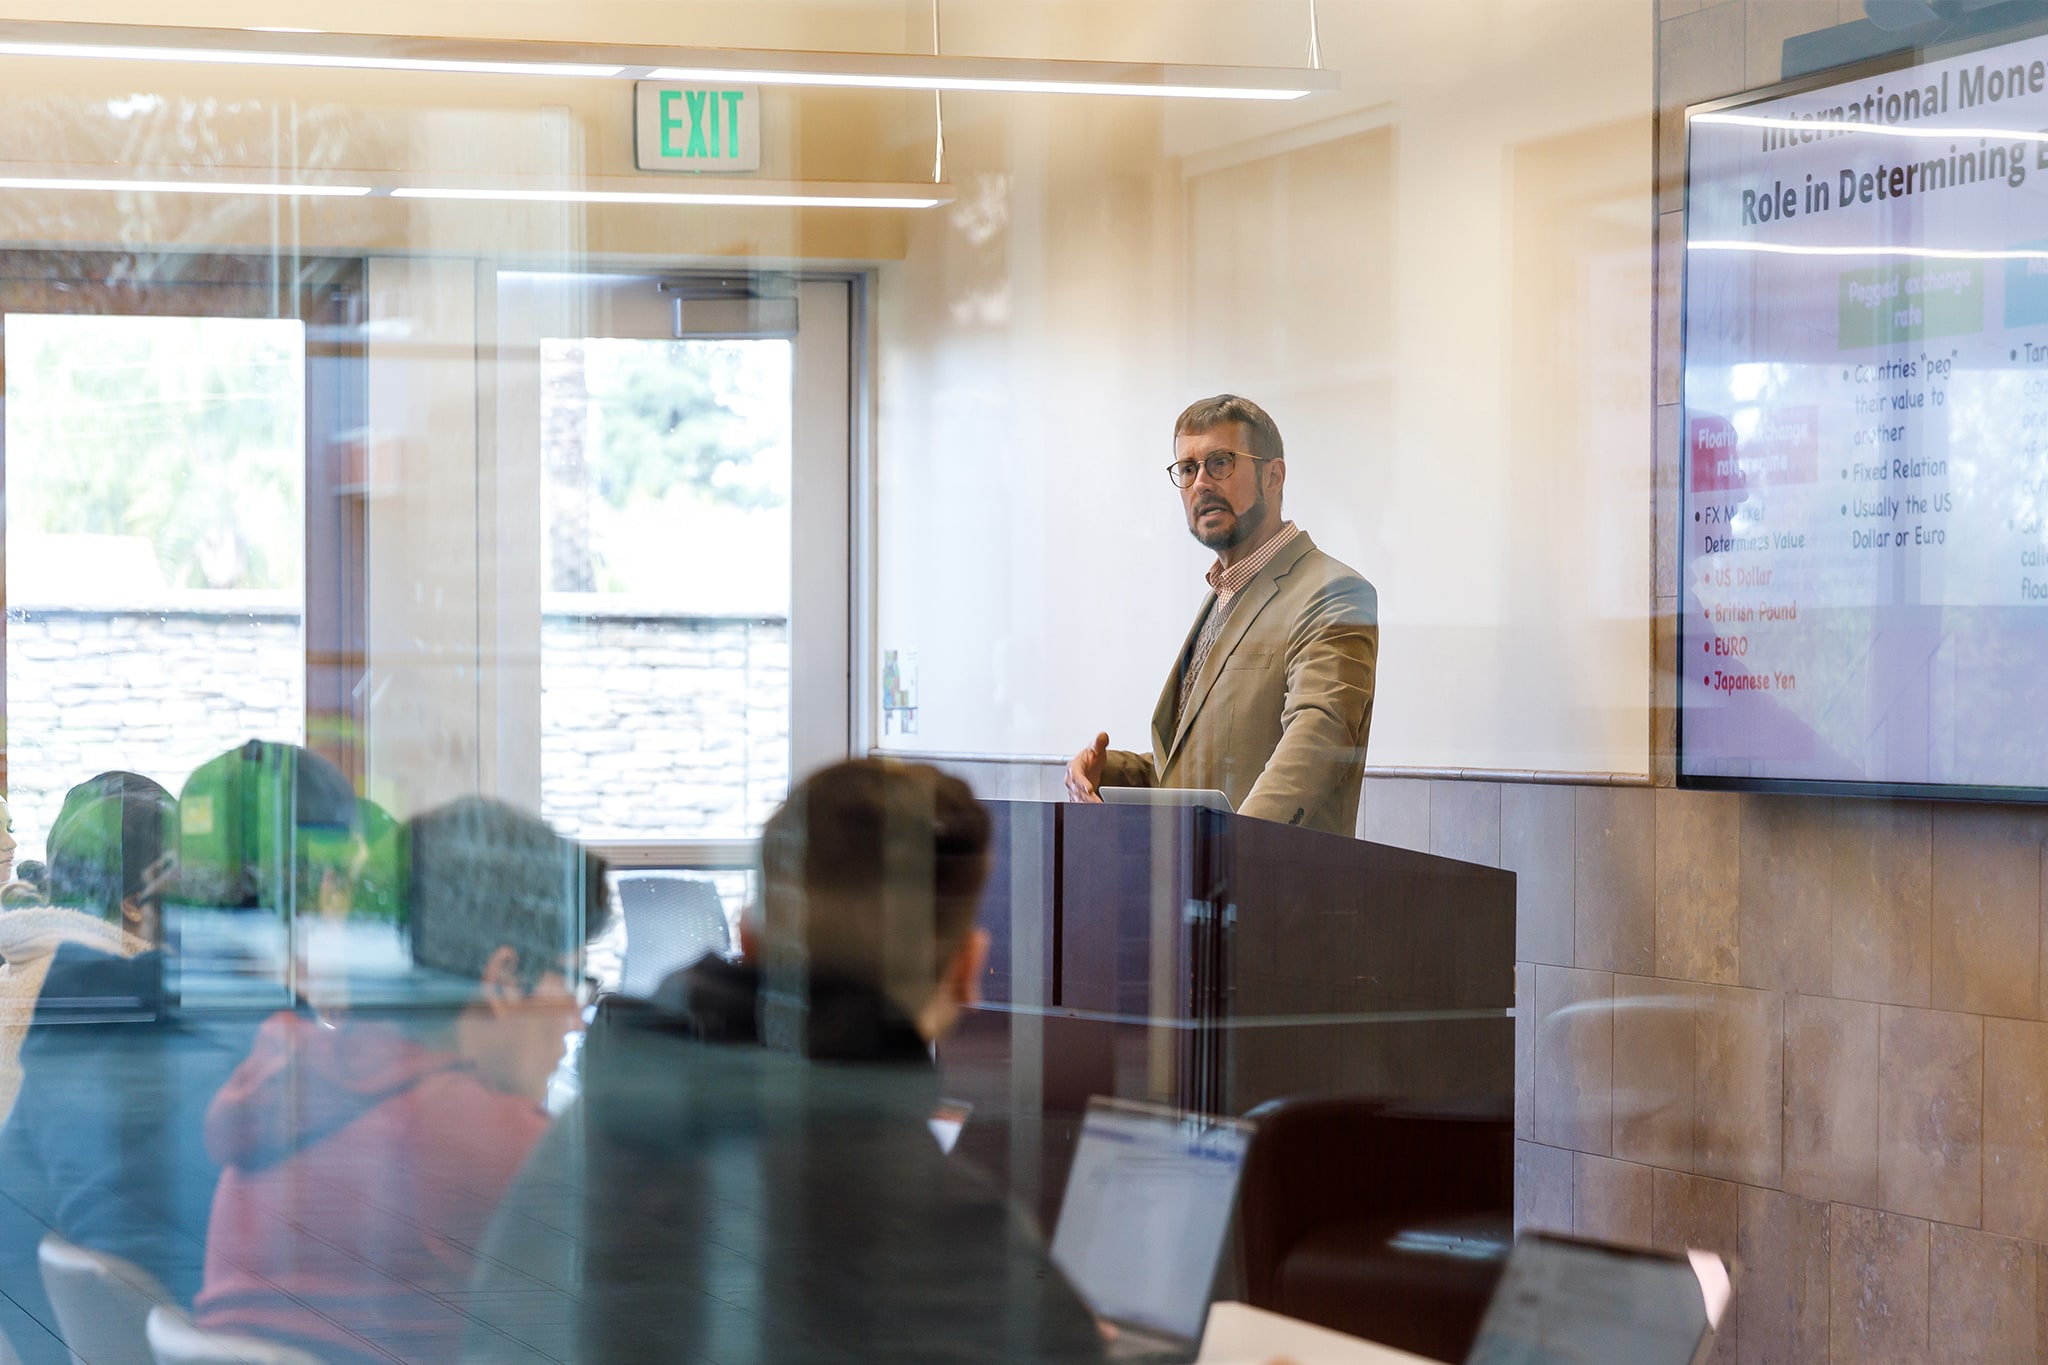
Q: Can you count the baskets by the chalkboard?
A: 0